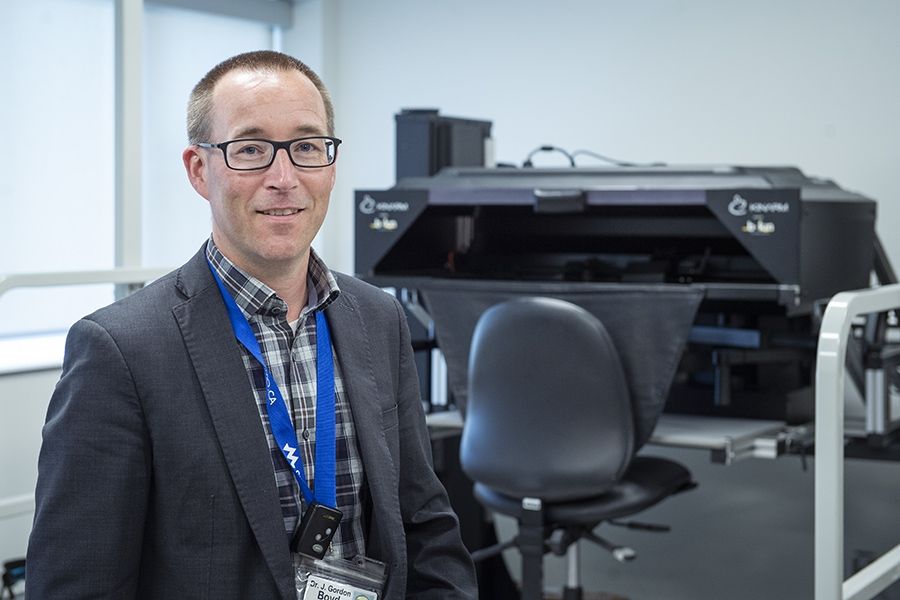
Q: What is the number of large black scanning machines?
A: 1